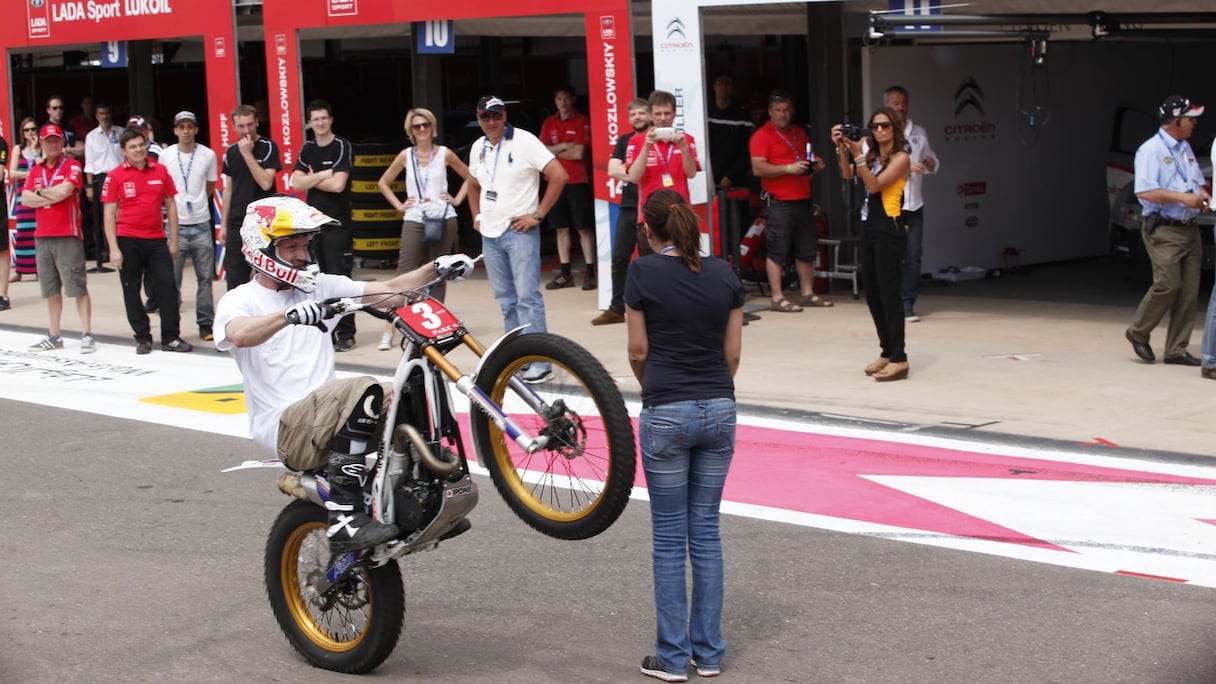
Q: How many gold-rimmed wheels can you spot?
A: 2